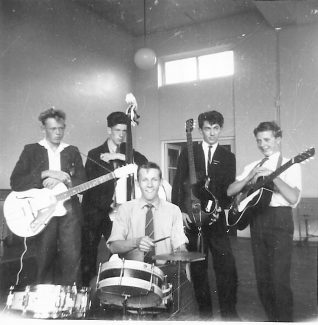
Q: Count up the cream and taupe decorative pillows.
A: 0